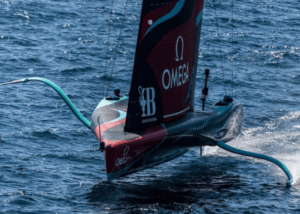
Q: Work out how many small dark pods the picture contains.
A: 2